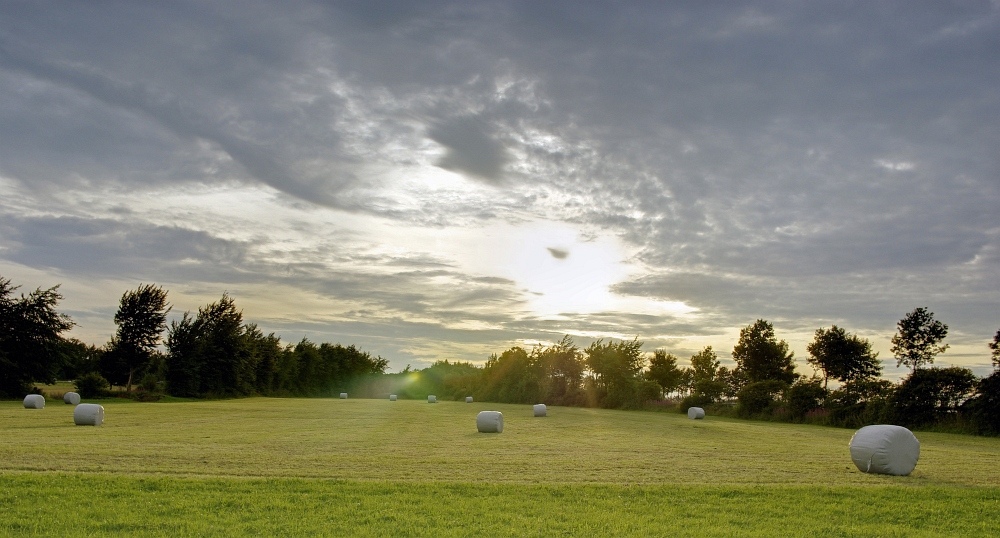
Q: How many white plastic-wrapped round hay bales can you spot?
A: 11